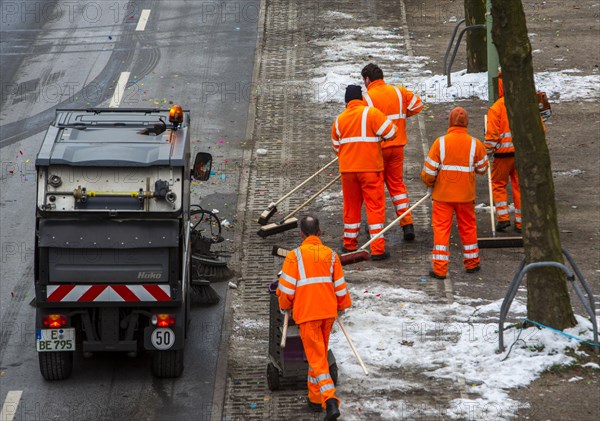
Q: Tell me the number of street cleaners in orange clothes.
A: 5